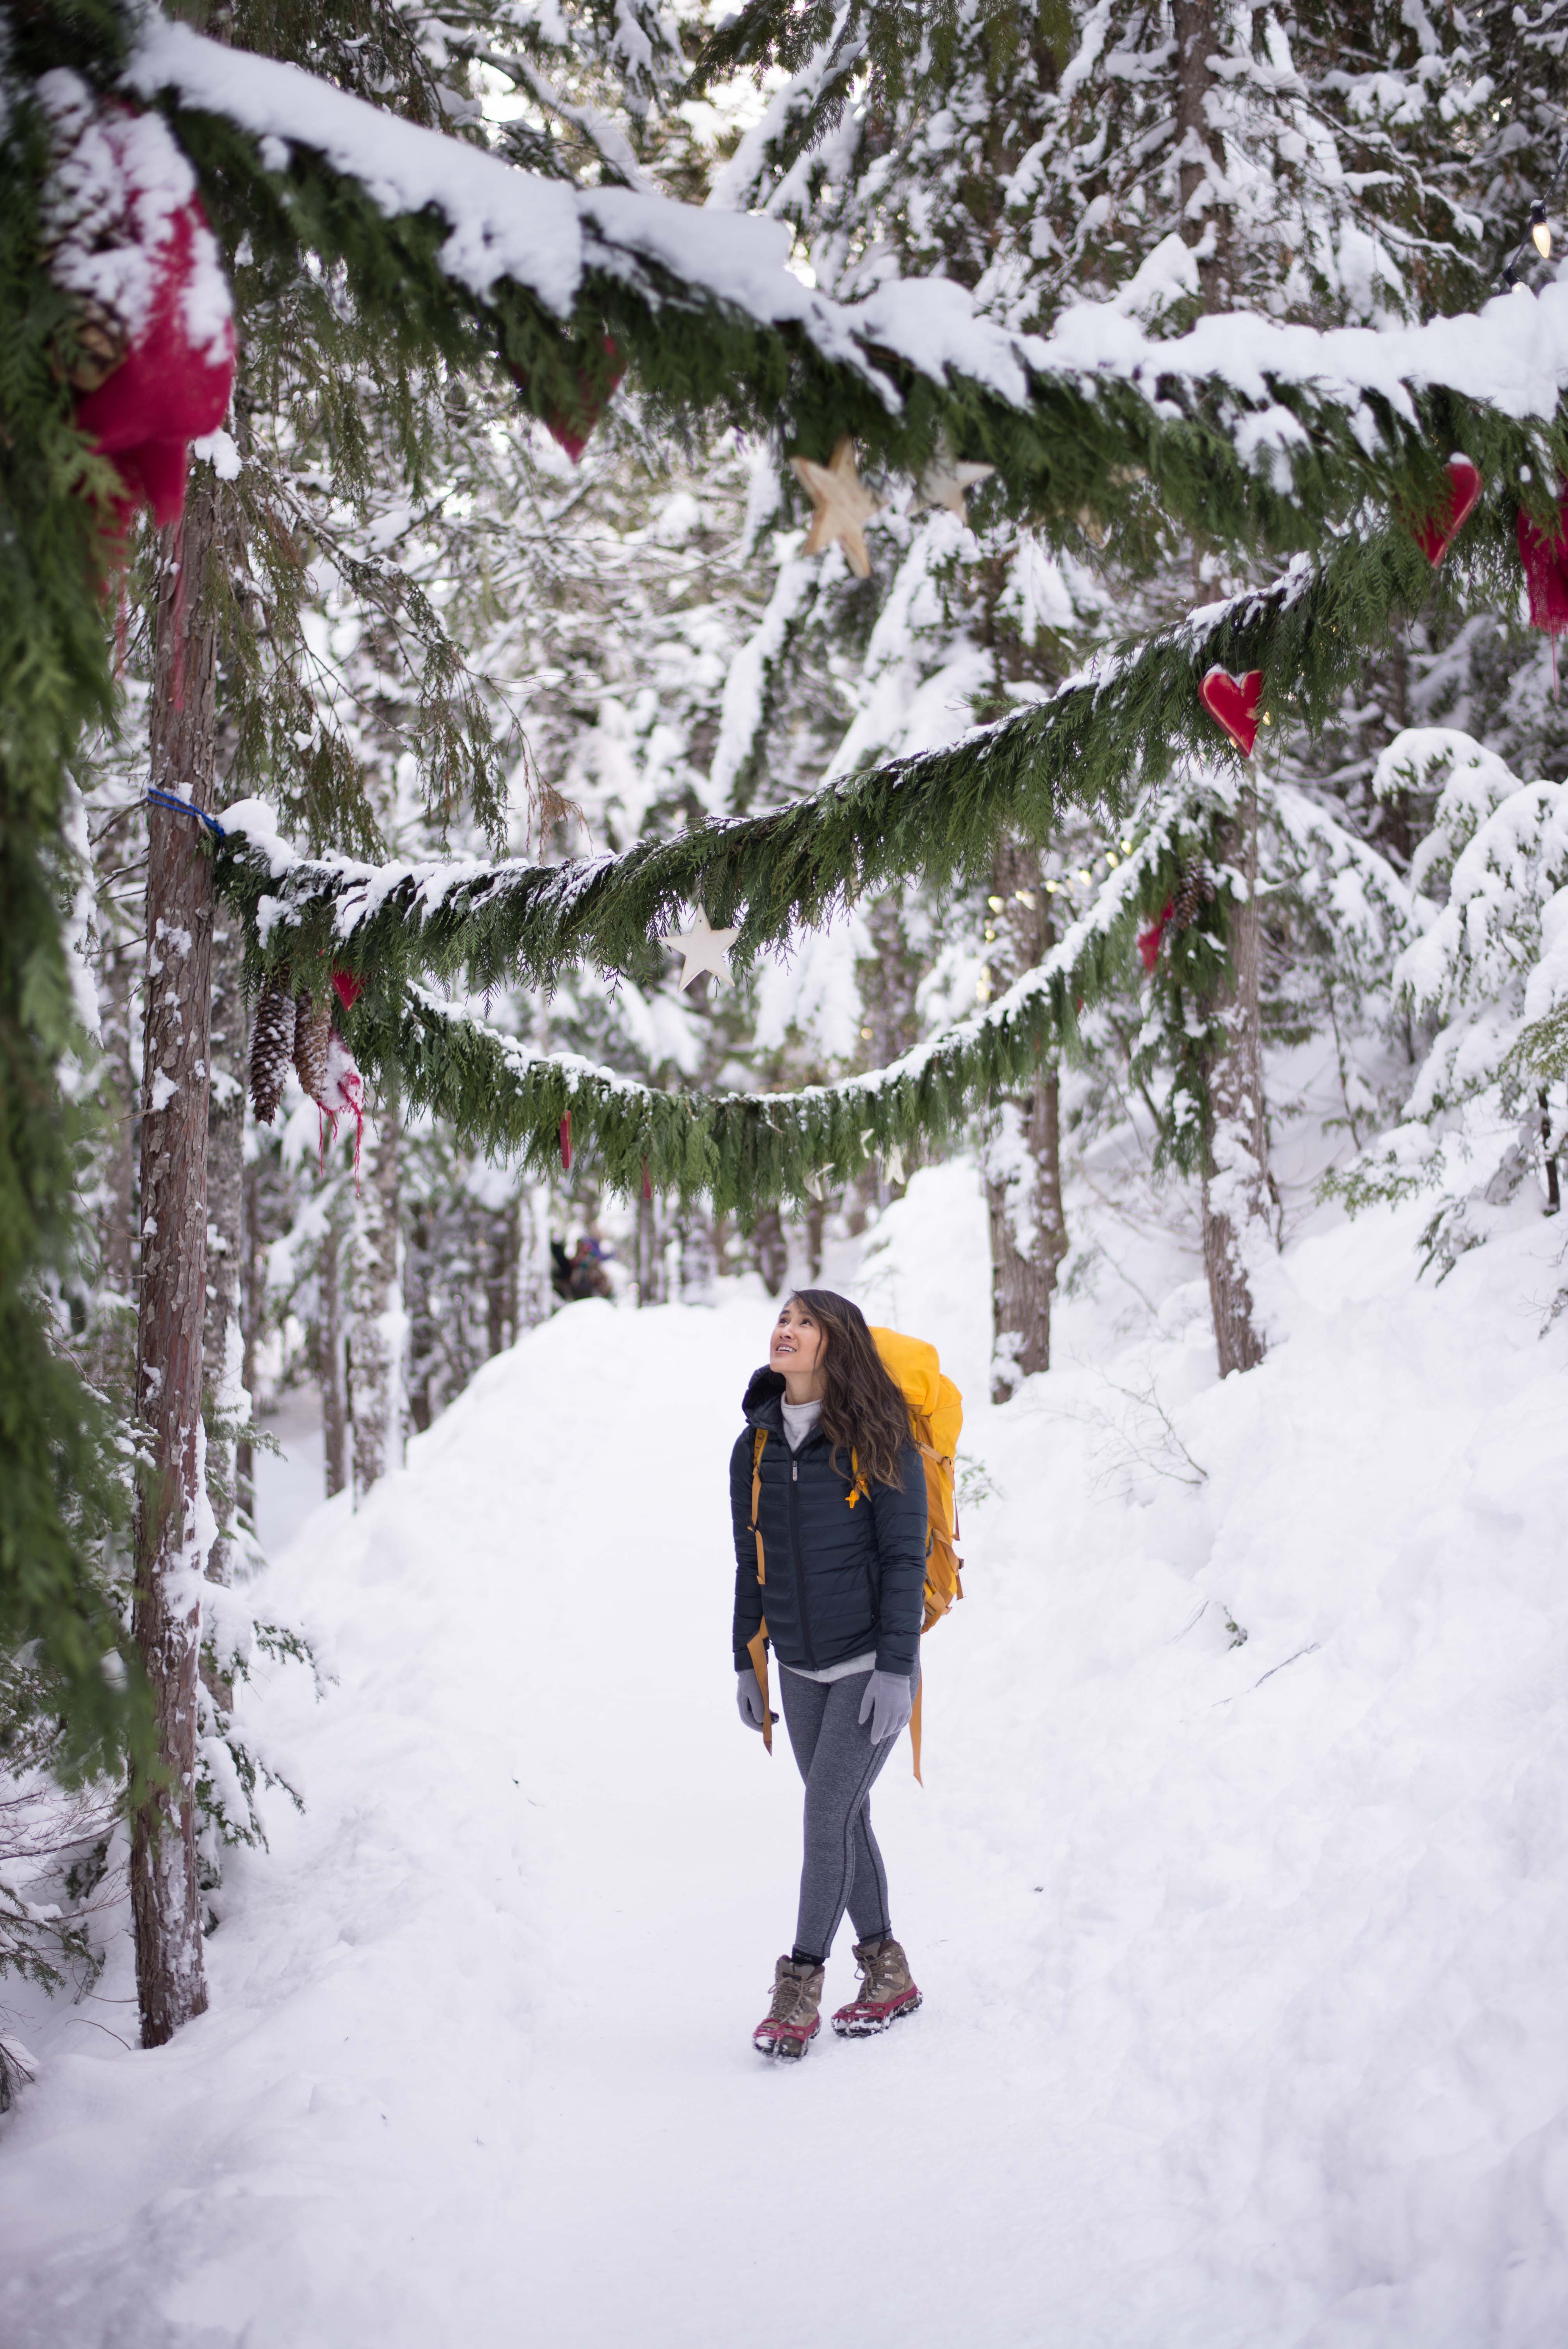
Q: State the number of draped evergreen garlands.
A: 3